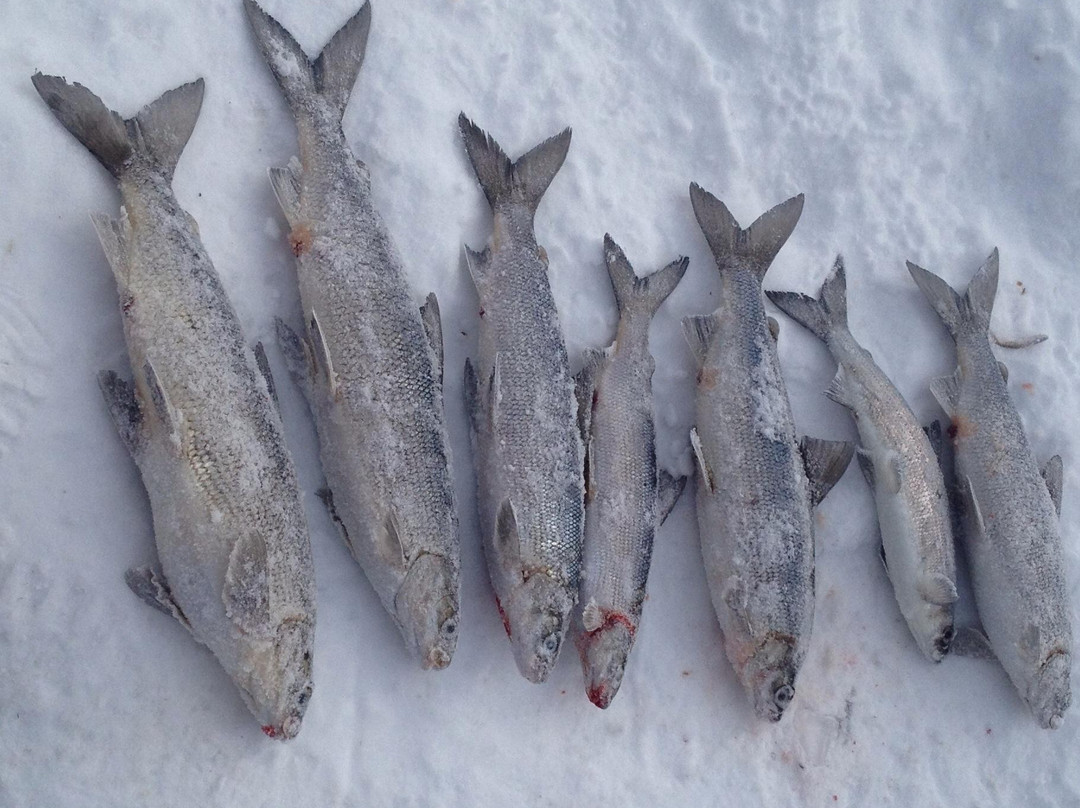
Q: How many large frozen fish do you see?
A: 7